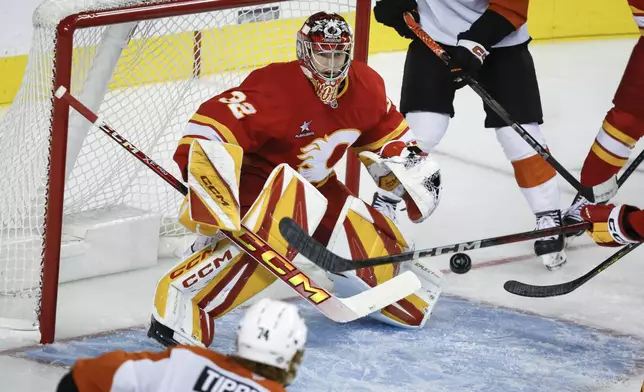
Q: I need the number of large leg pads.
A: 2